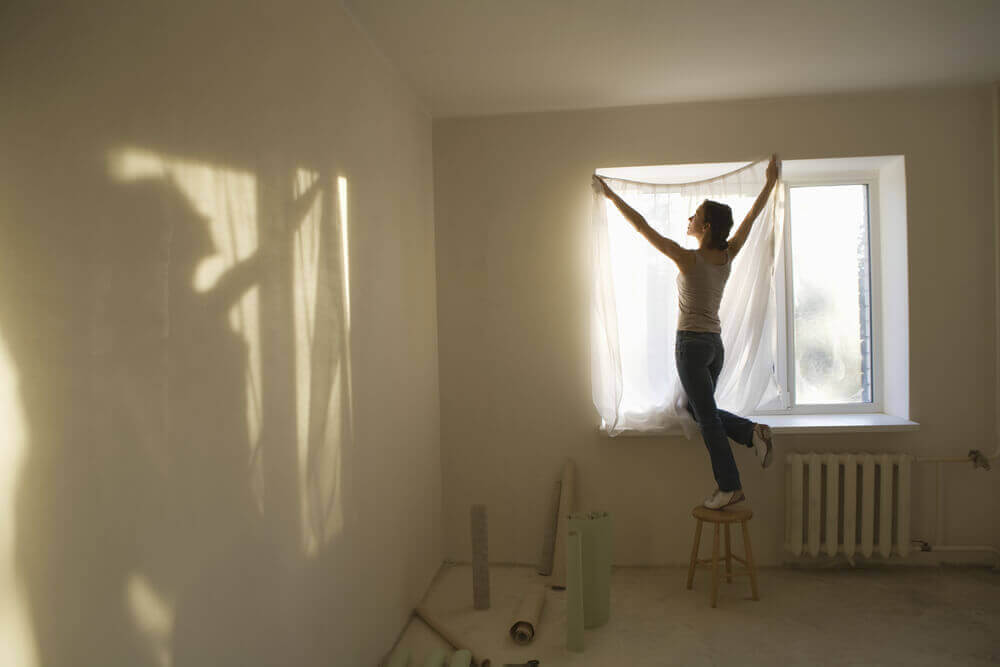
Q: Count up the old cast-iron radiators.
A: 1